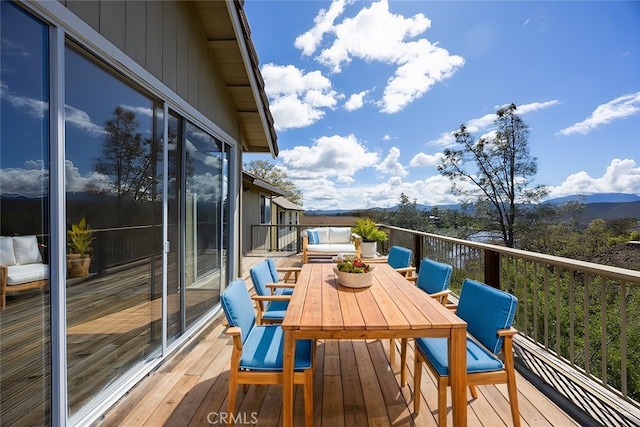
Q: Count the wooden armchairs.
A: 6